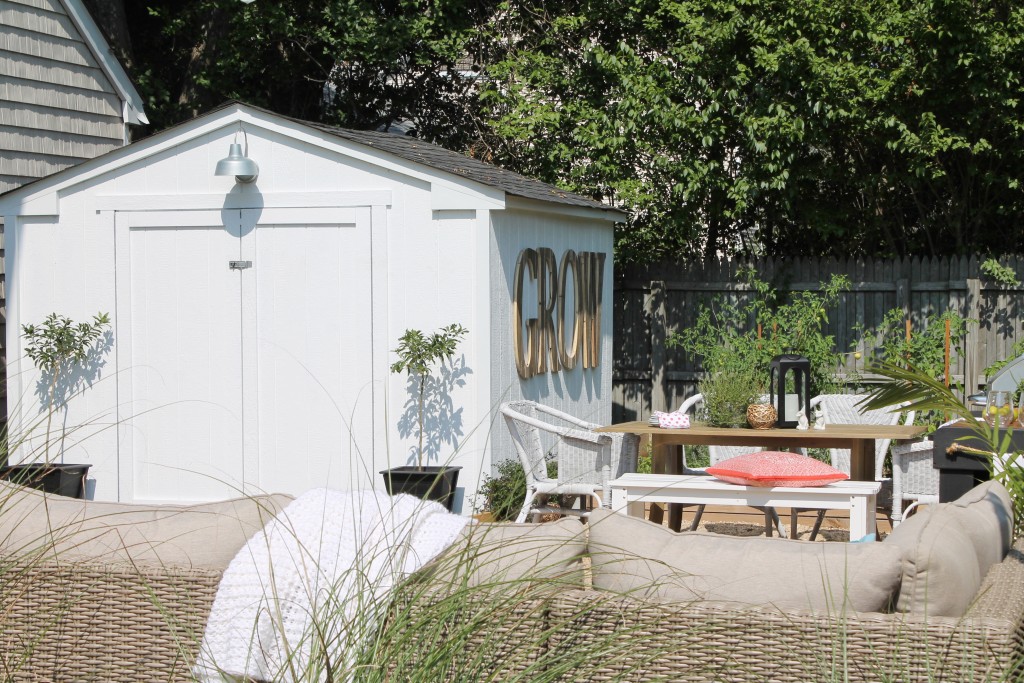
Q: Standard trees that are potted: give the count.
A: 2